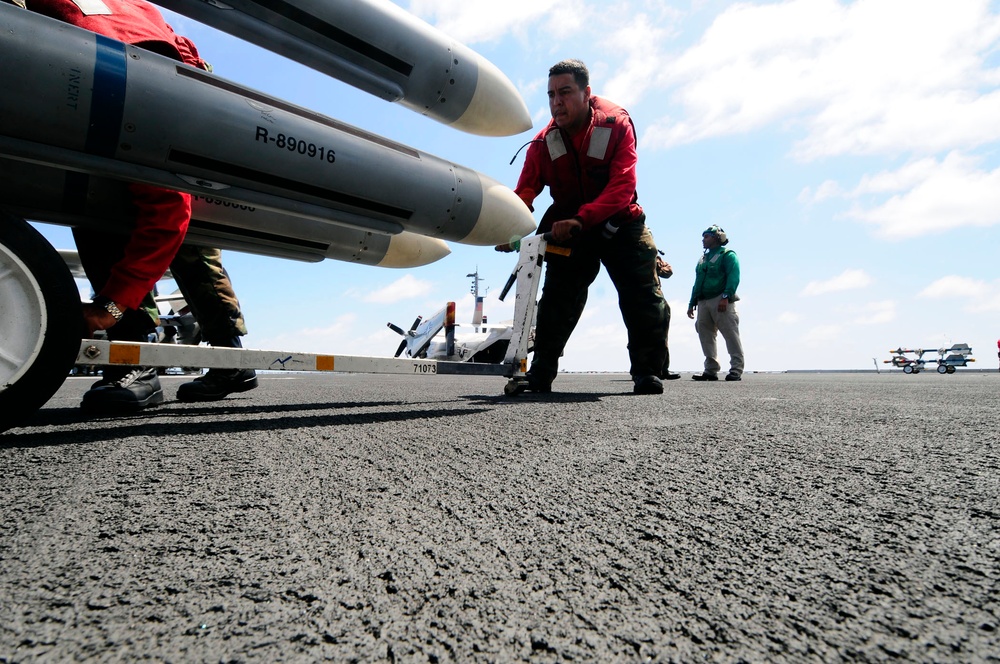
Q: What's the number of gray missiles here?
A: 3